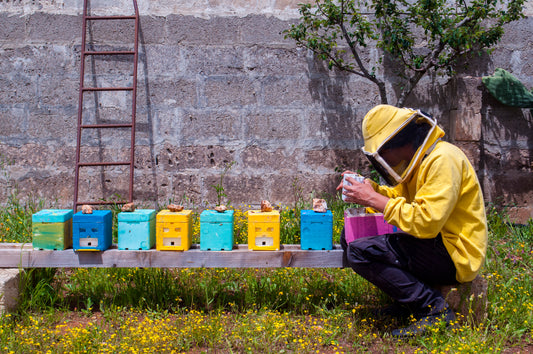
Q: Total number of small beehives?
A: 7